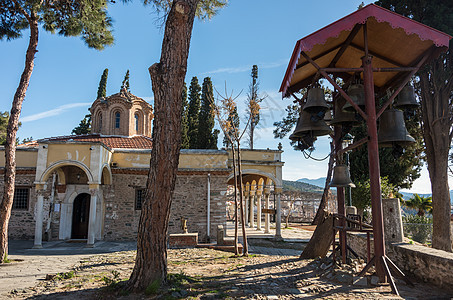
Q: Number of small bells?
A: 4